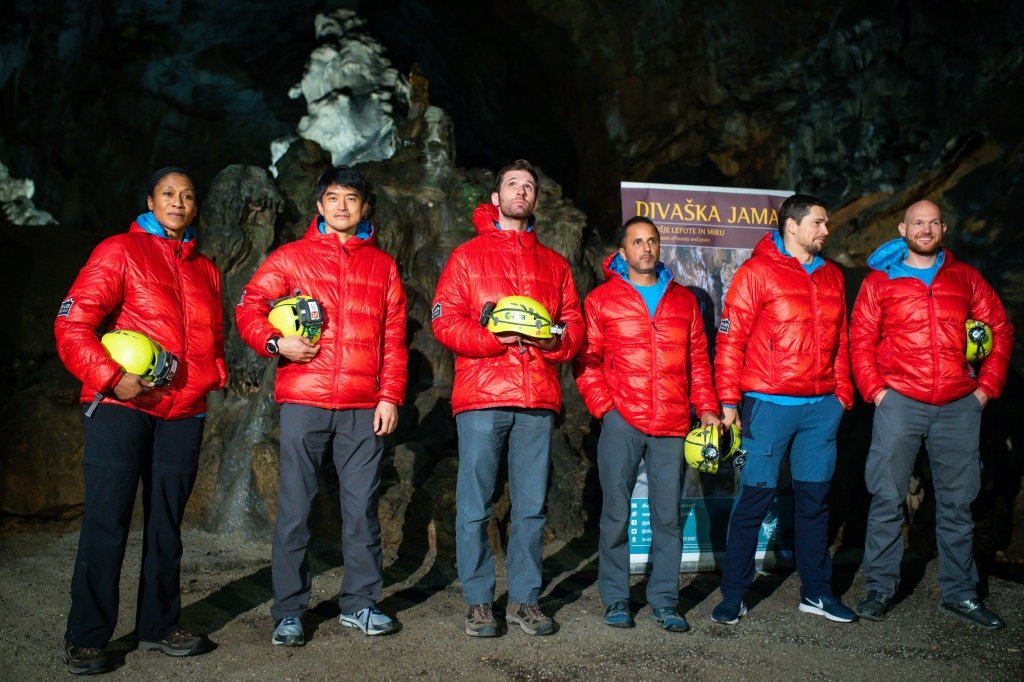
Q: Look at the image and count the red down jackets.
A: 6